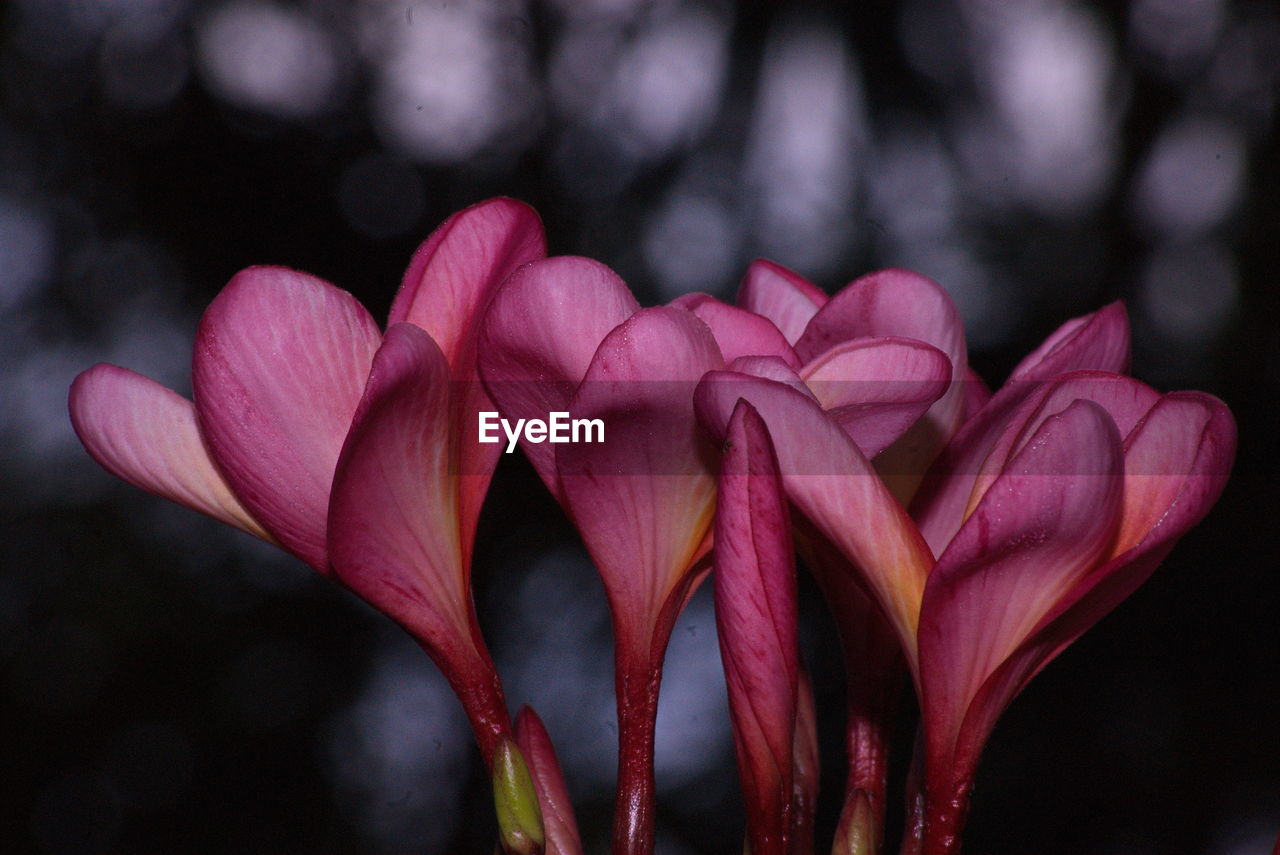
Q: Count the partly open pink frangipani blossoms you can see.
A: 4